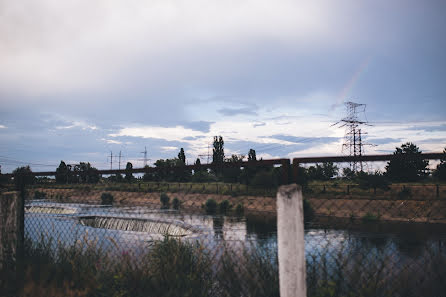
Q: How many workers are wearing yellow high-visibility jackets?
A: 0